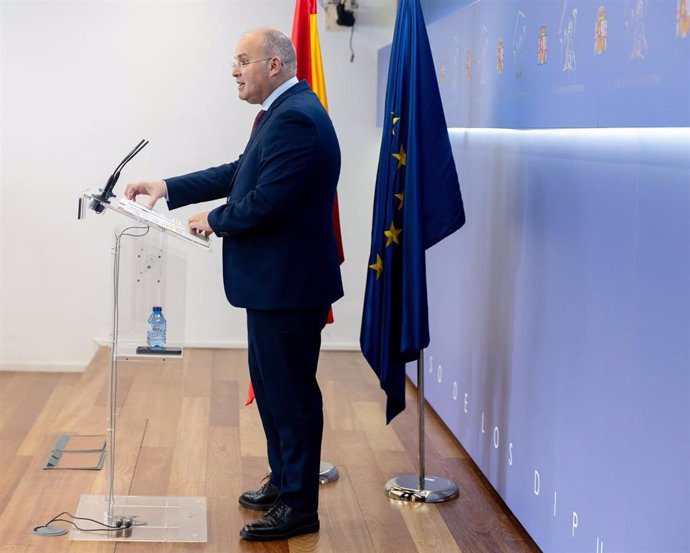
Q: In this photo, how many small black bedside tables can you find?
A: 0